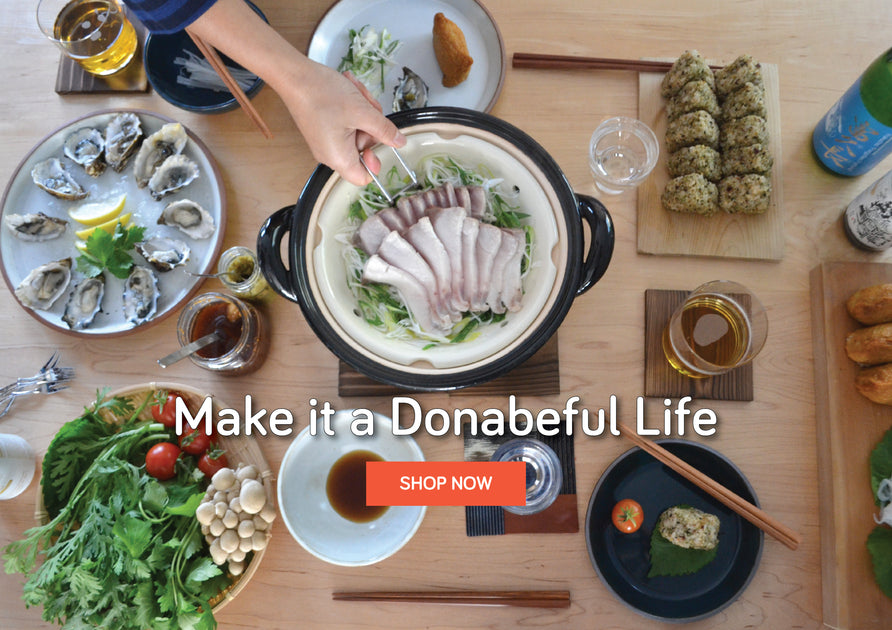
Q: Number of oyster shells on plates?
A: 12